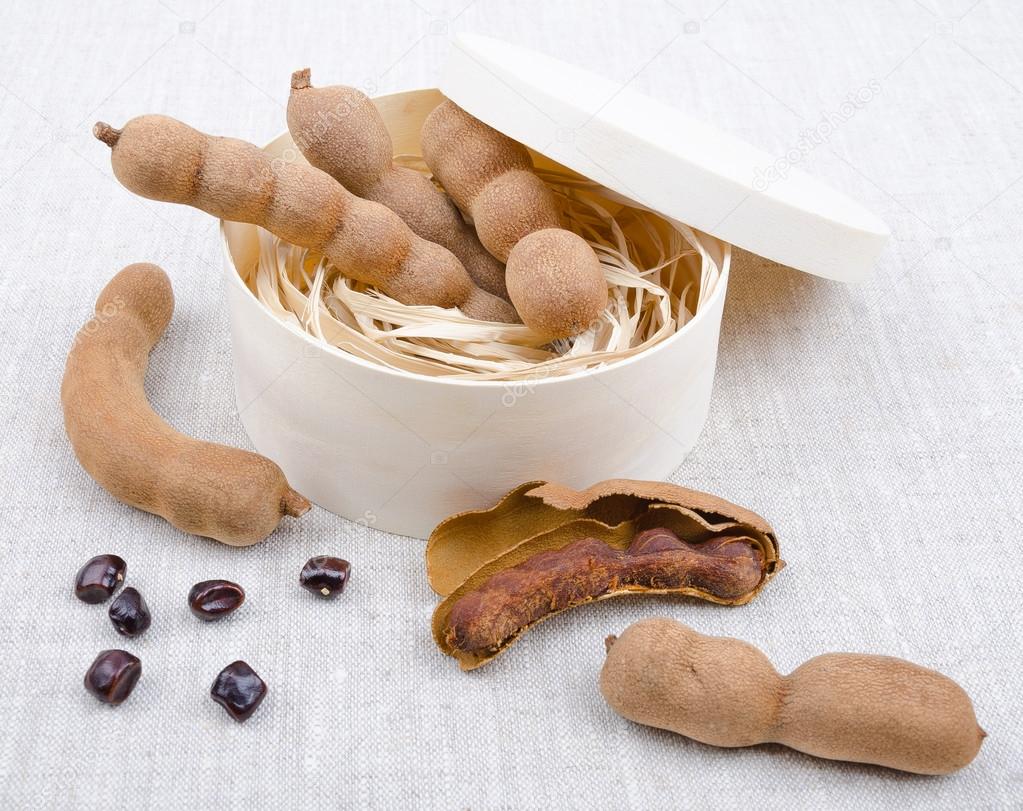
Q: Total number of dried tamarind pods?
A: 6